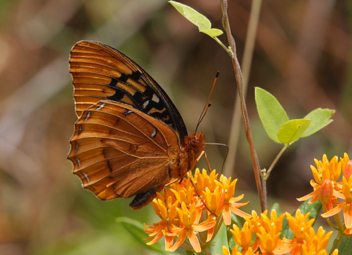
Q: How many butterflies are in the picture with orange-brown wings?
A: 1